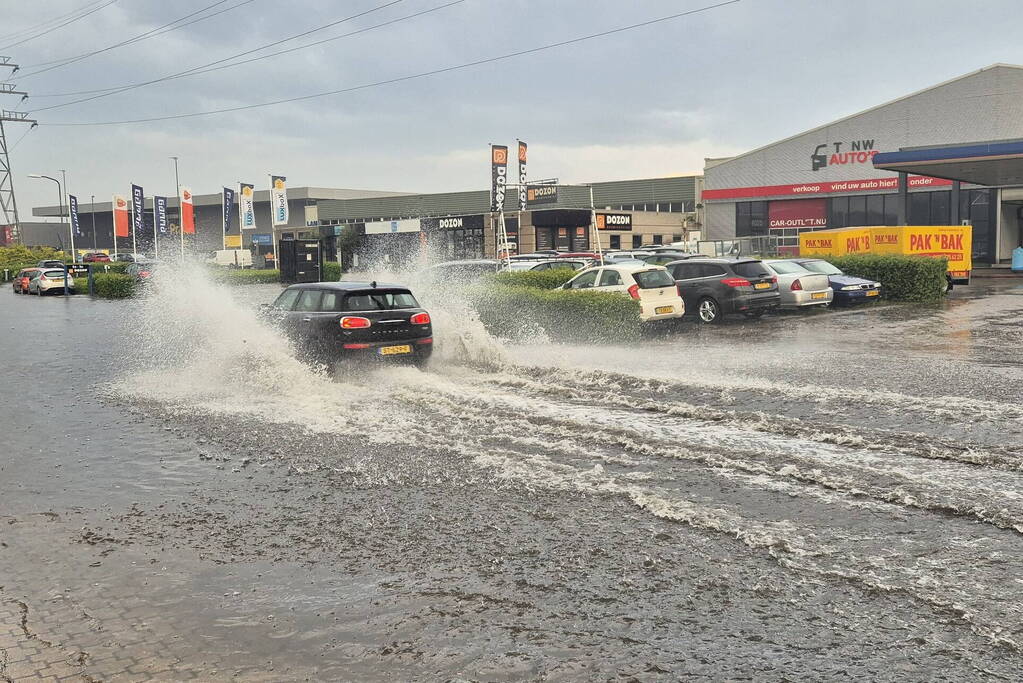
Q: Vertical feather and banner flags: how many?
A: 10